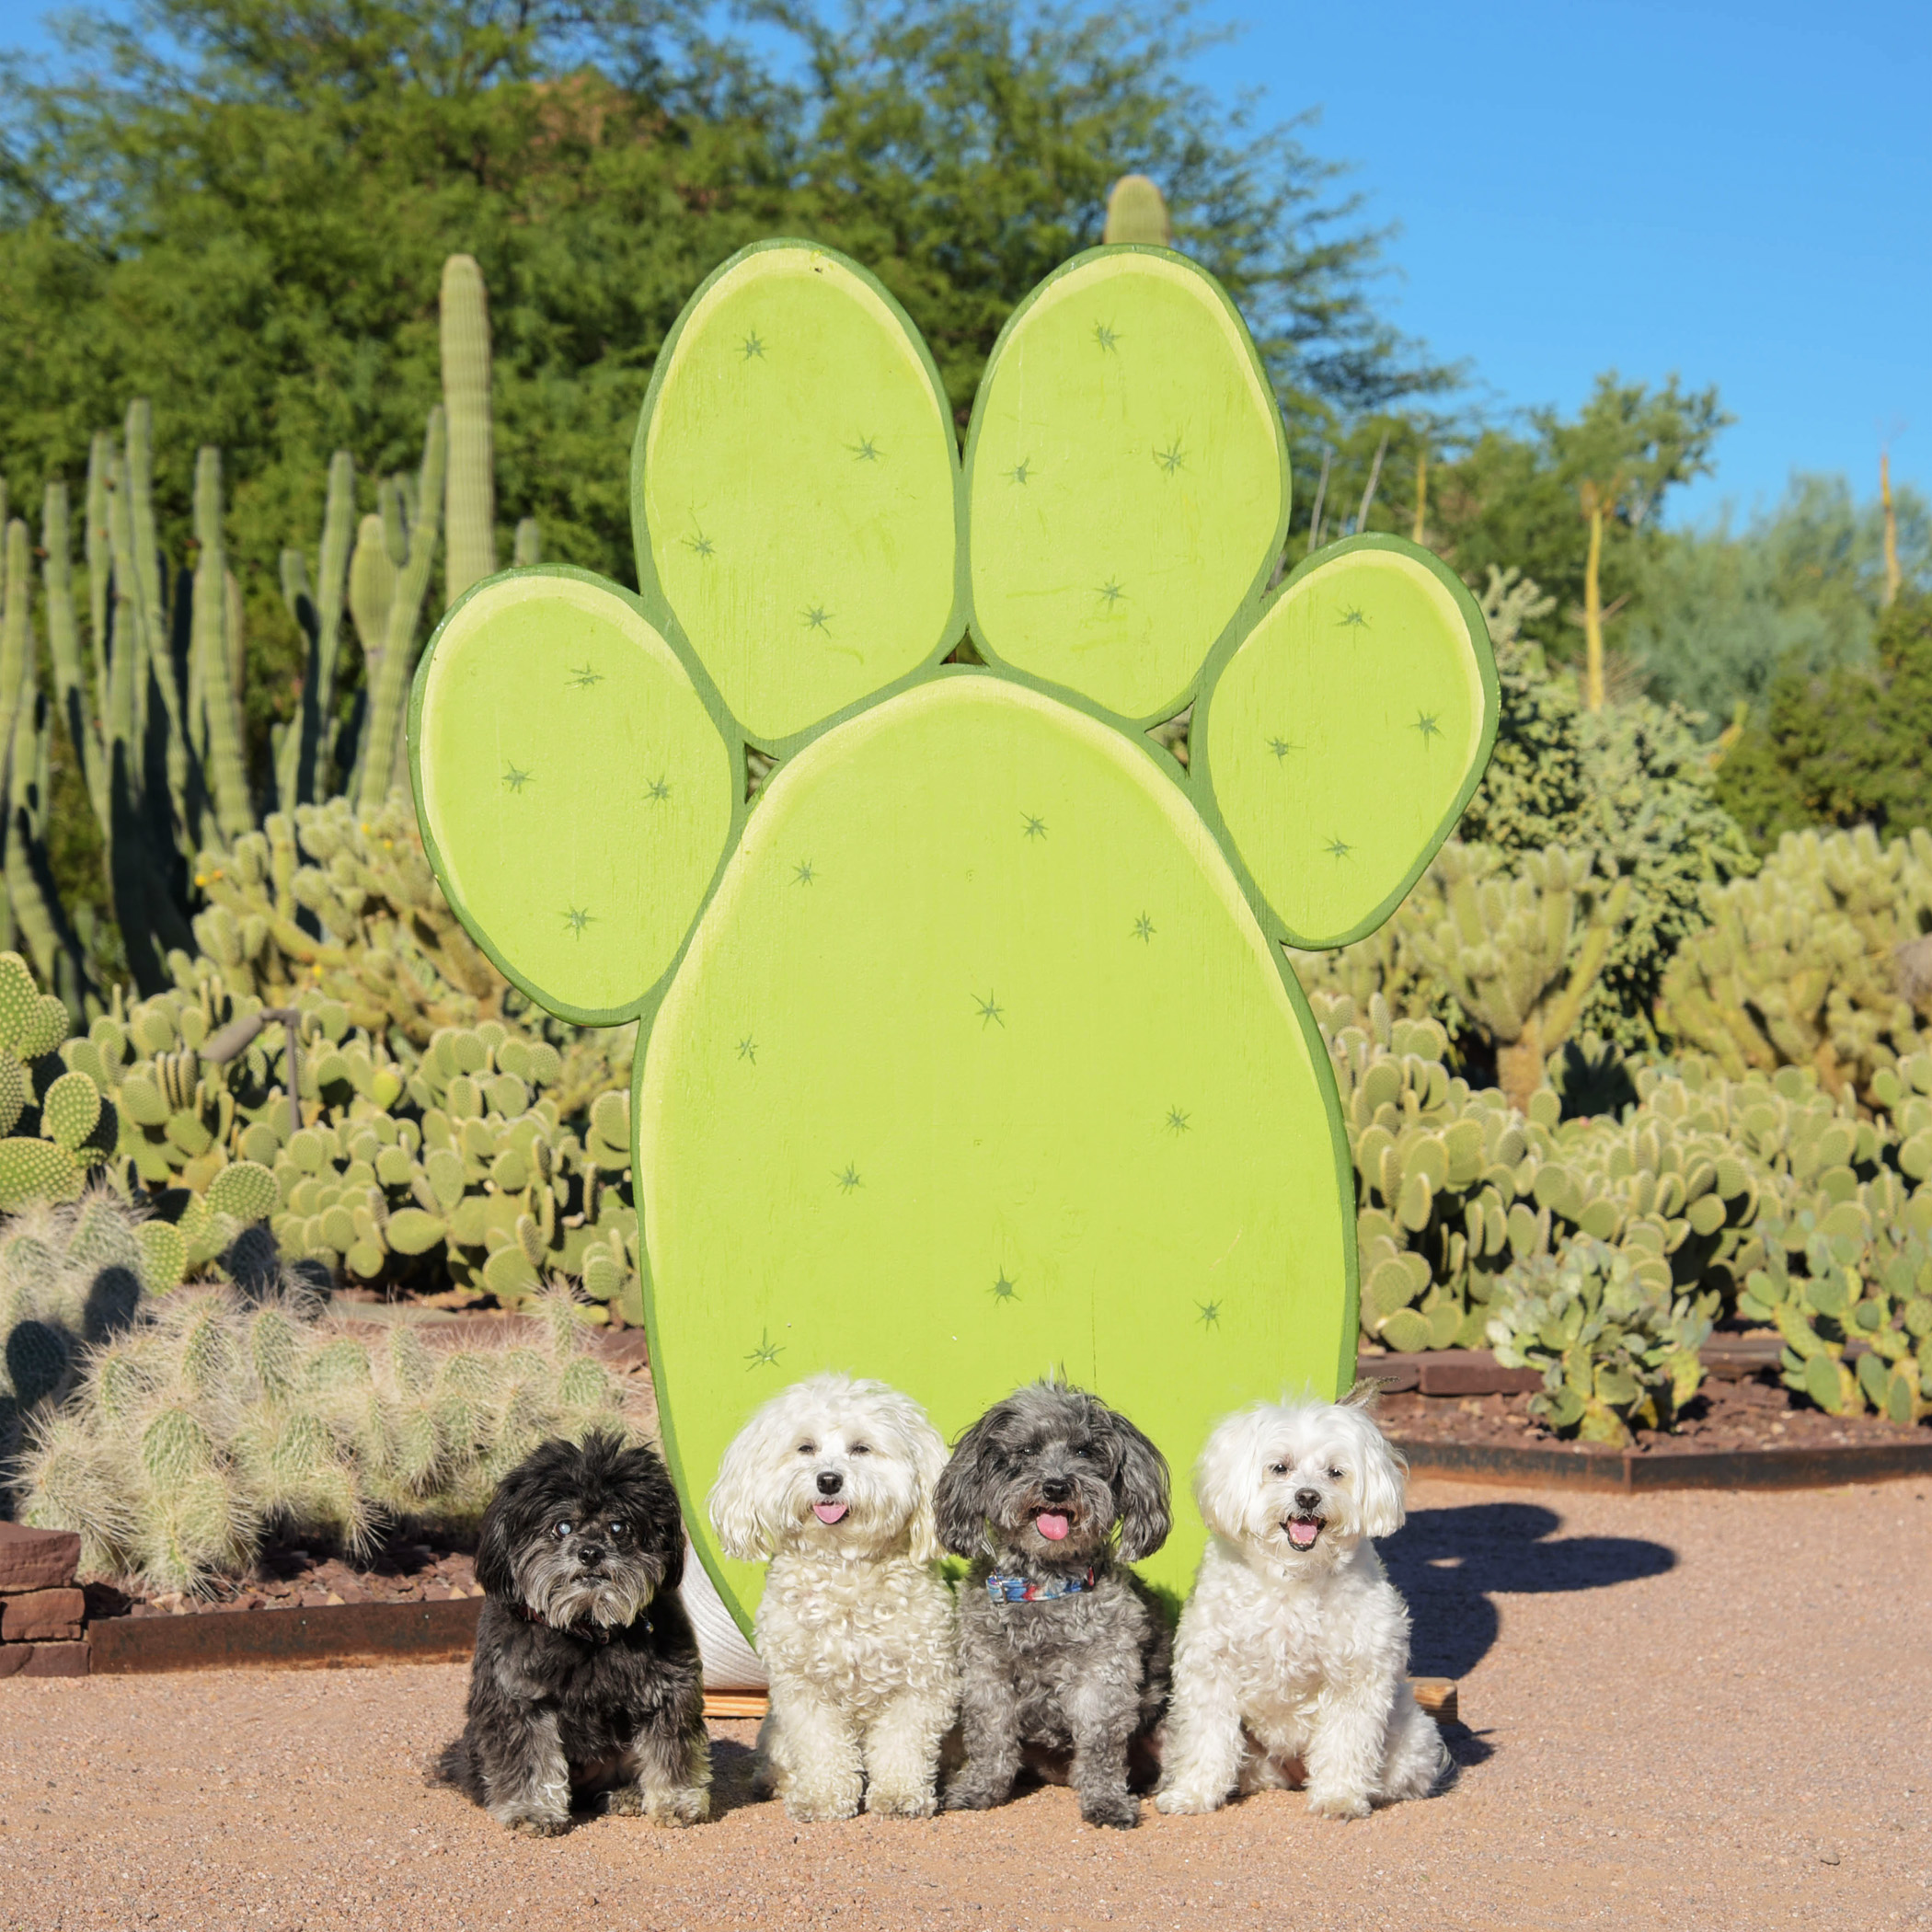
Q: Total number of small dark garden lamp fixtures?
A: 1